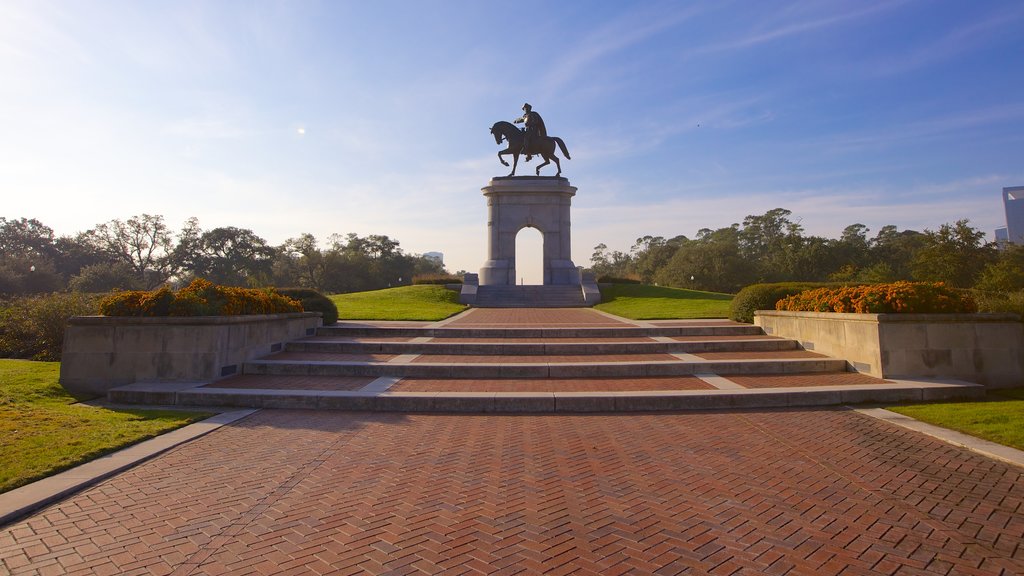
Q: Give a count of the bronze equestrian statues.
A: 1